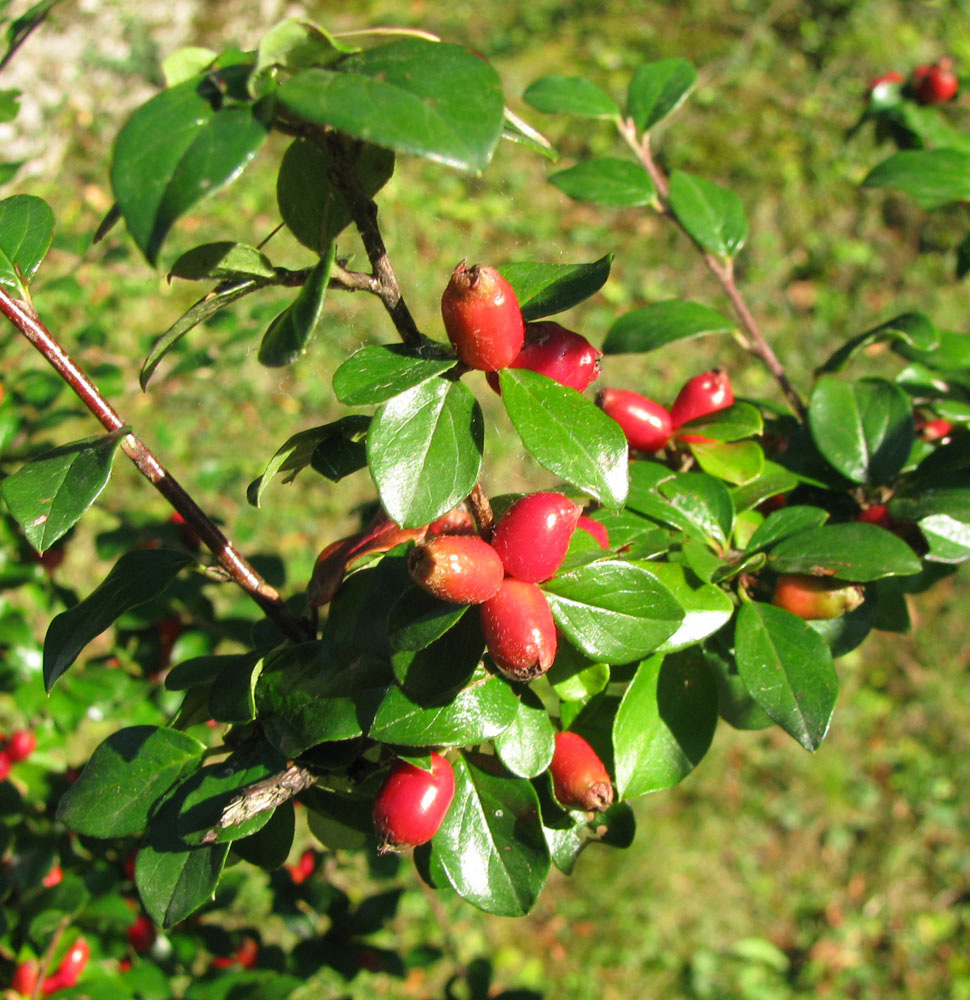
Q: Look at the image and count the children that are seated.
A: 0